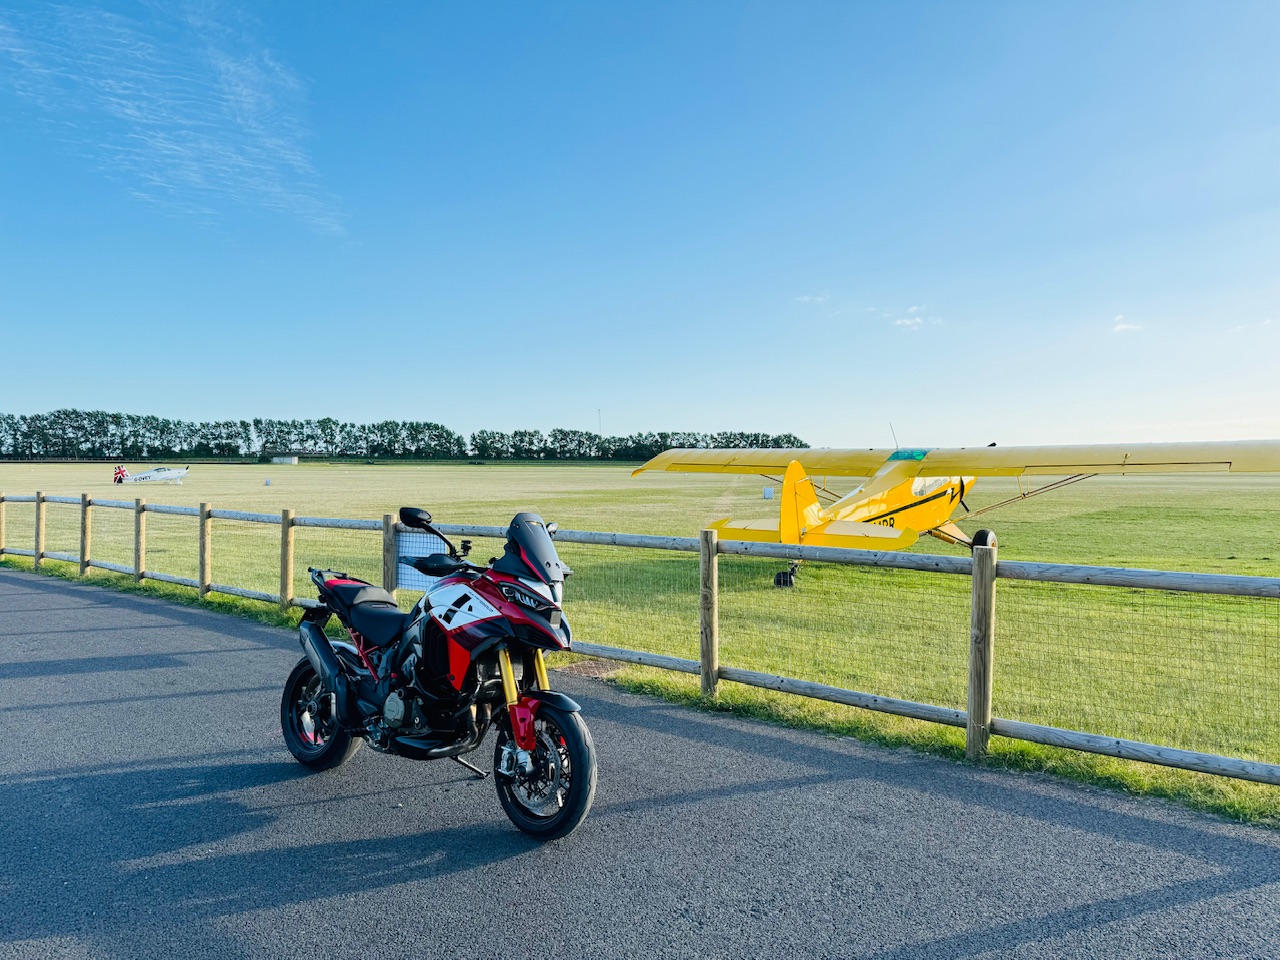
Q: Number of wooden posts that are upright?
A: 9